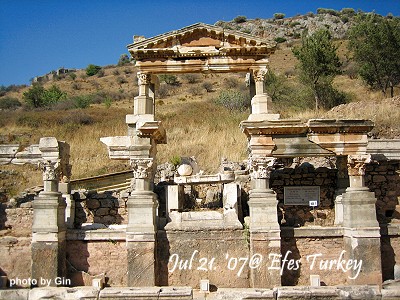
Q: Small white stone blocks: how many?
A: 3